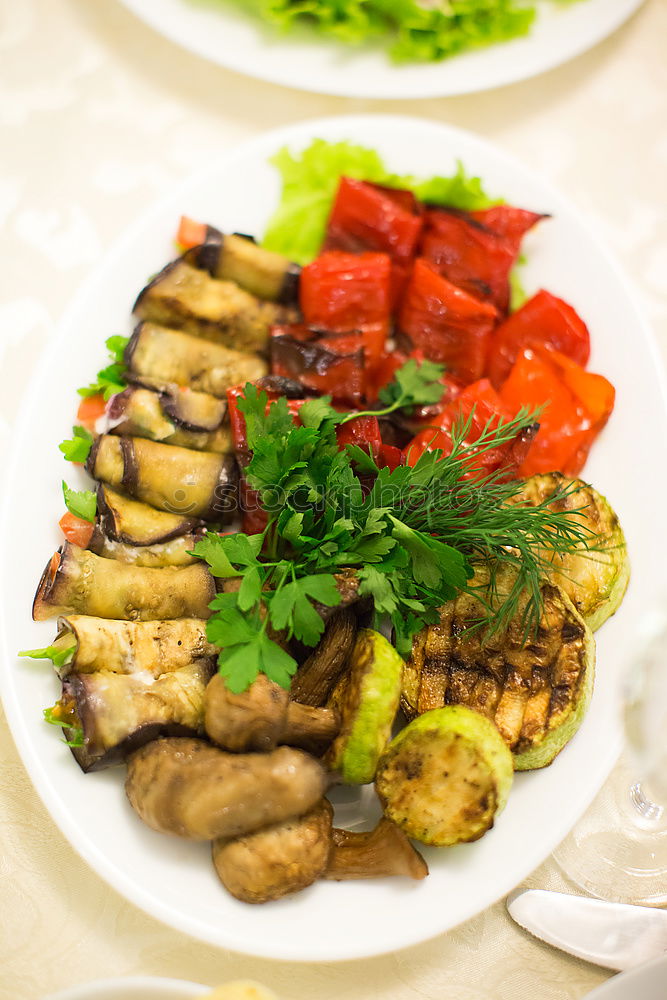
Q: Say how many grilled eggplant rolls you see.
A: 9